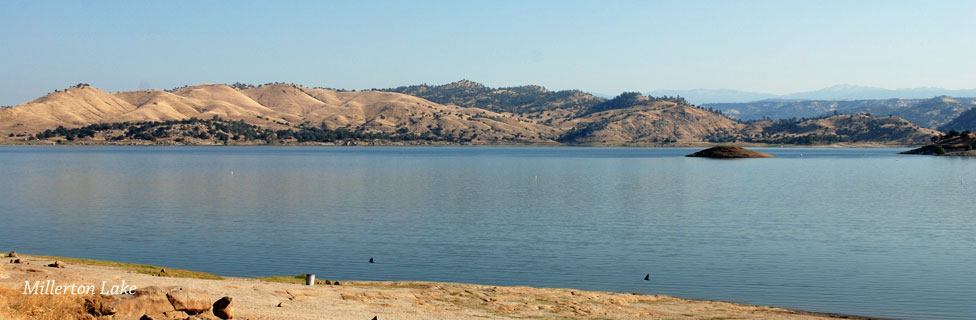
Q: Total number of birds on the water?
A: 2